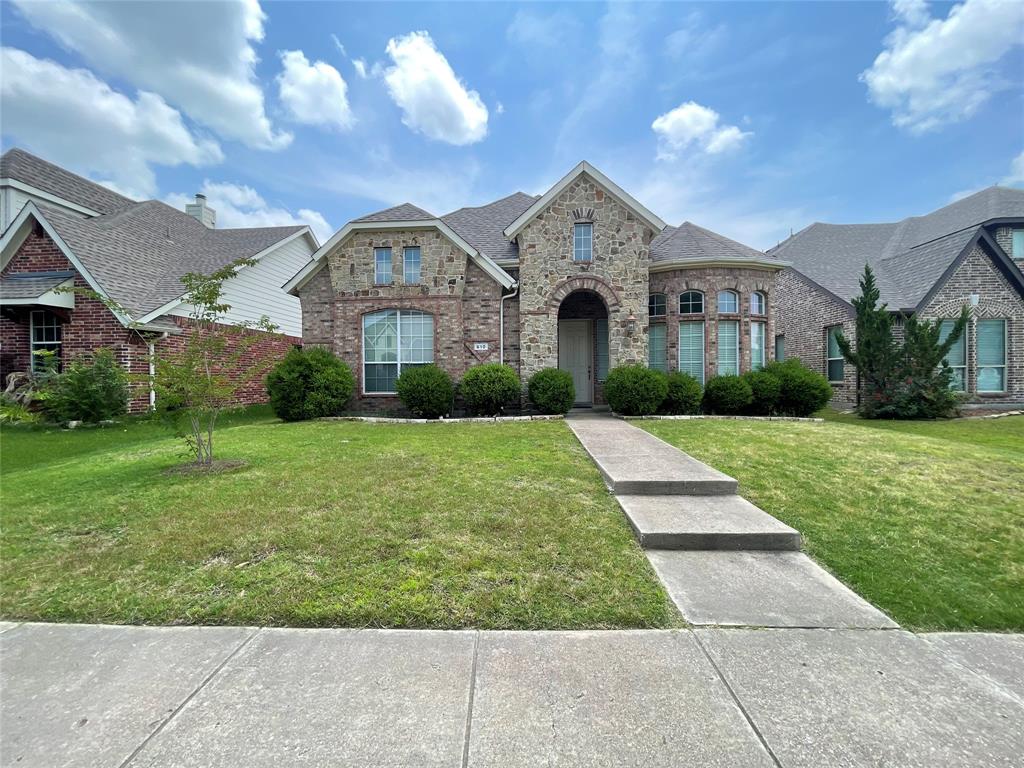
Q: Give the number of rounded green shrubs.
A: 9